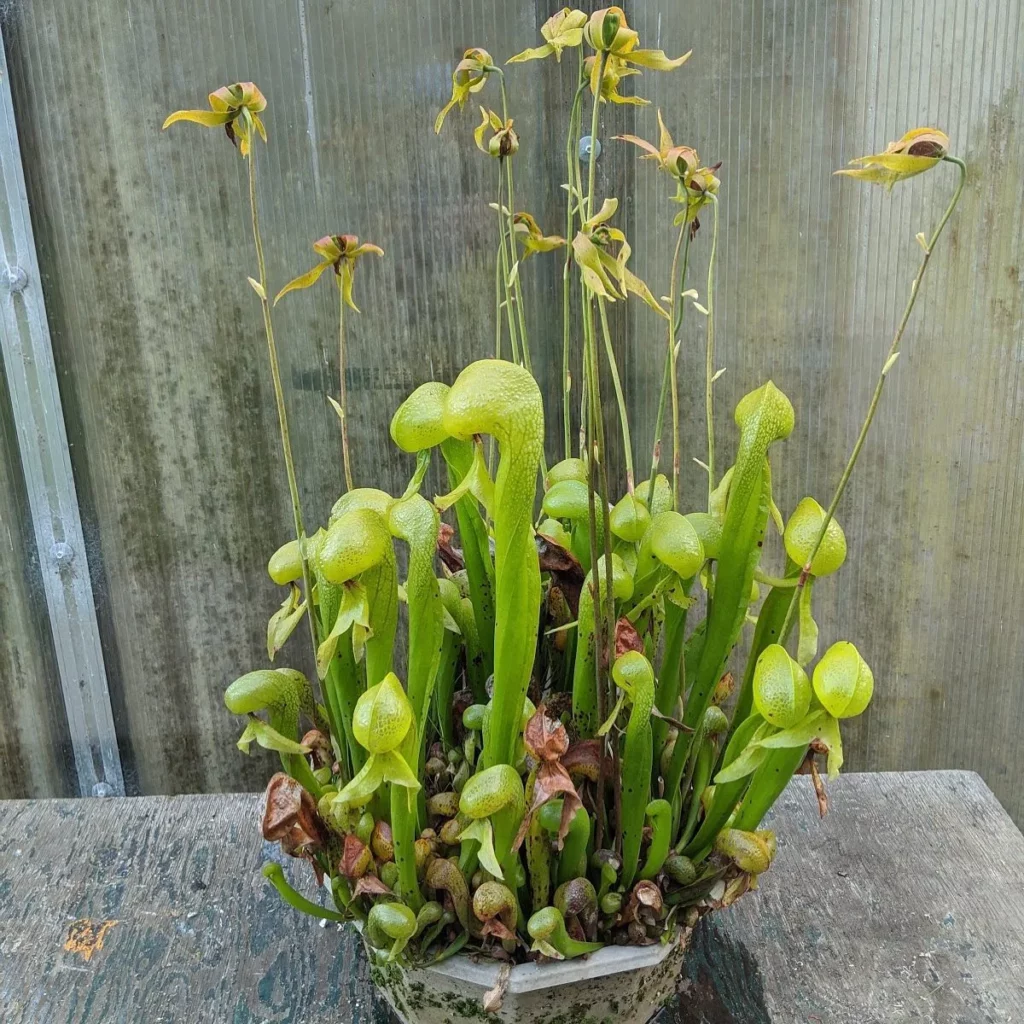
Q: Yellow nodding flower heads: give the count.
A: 12